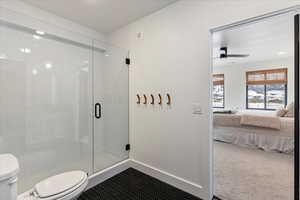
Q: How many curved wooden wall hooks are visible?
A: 5